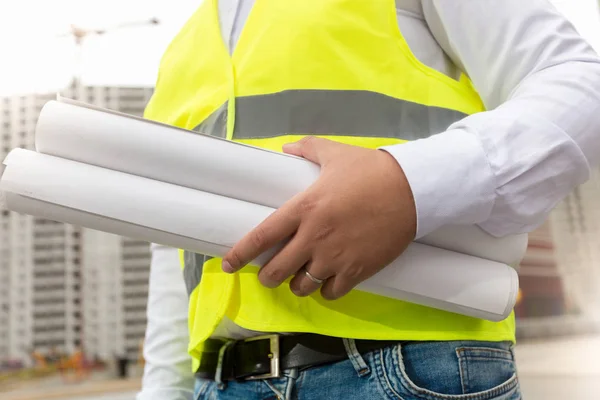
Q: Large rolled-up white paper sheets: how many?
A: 2